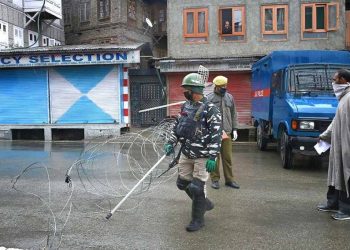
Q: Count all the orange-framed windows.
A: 4